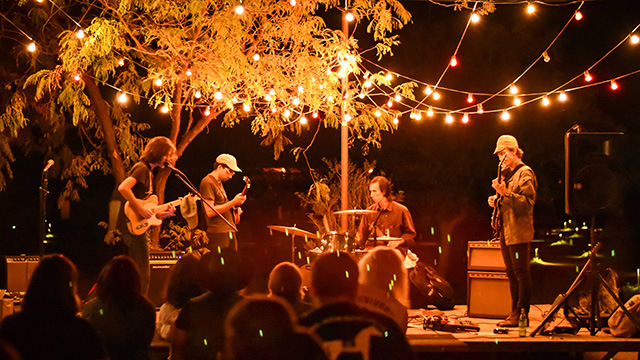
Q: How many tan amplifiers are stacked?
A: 2